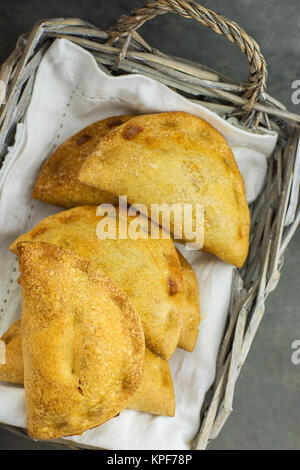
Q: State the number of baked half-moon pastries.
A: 6